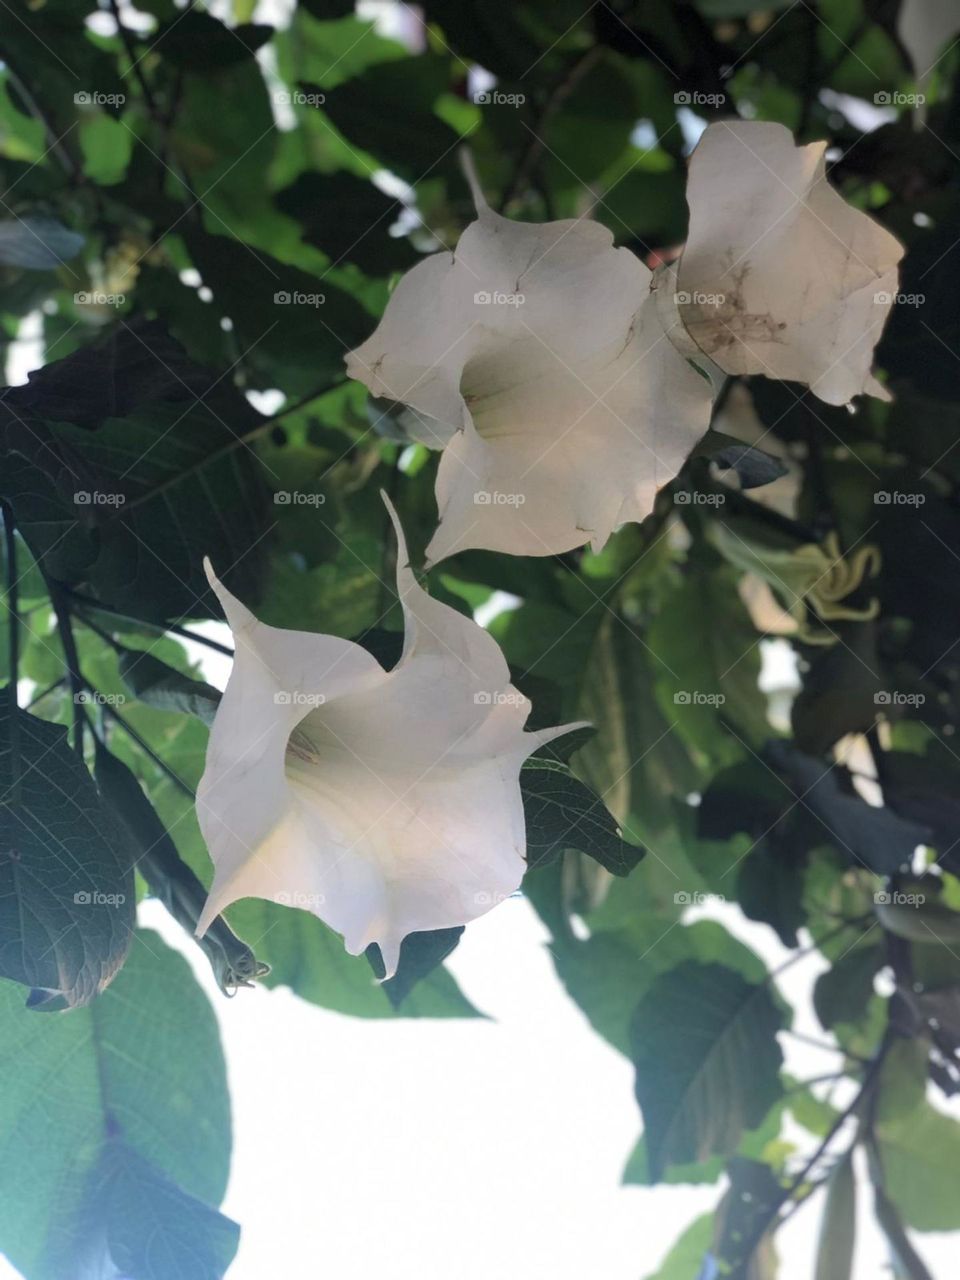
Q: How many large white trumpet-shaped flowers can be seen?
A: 3